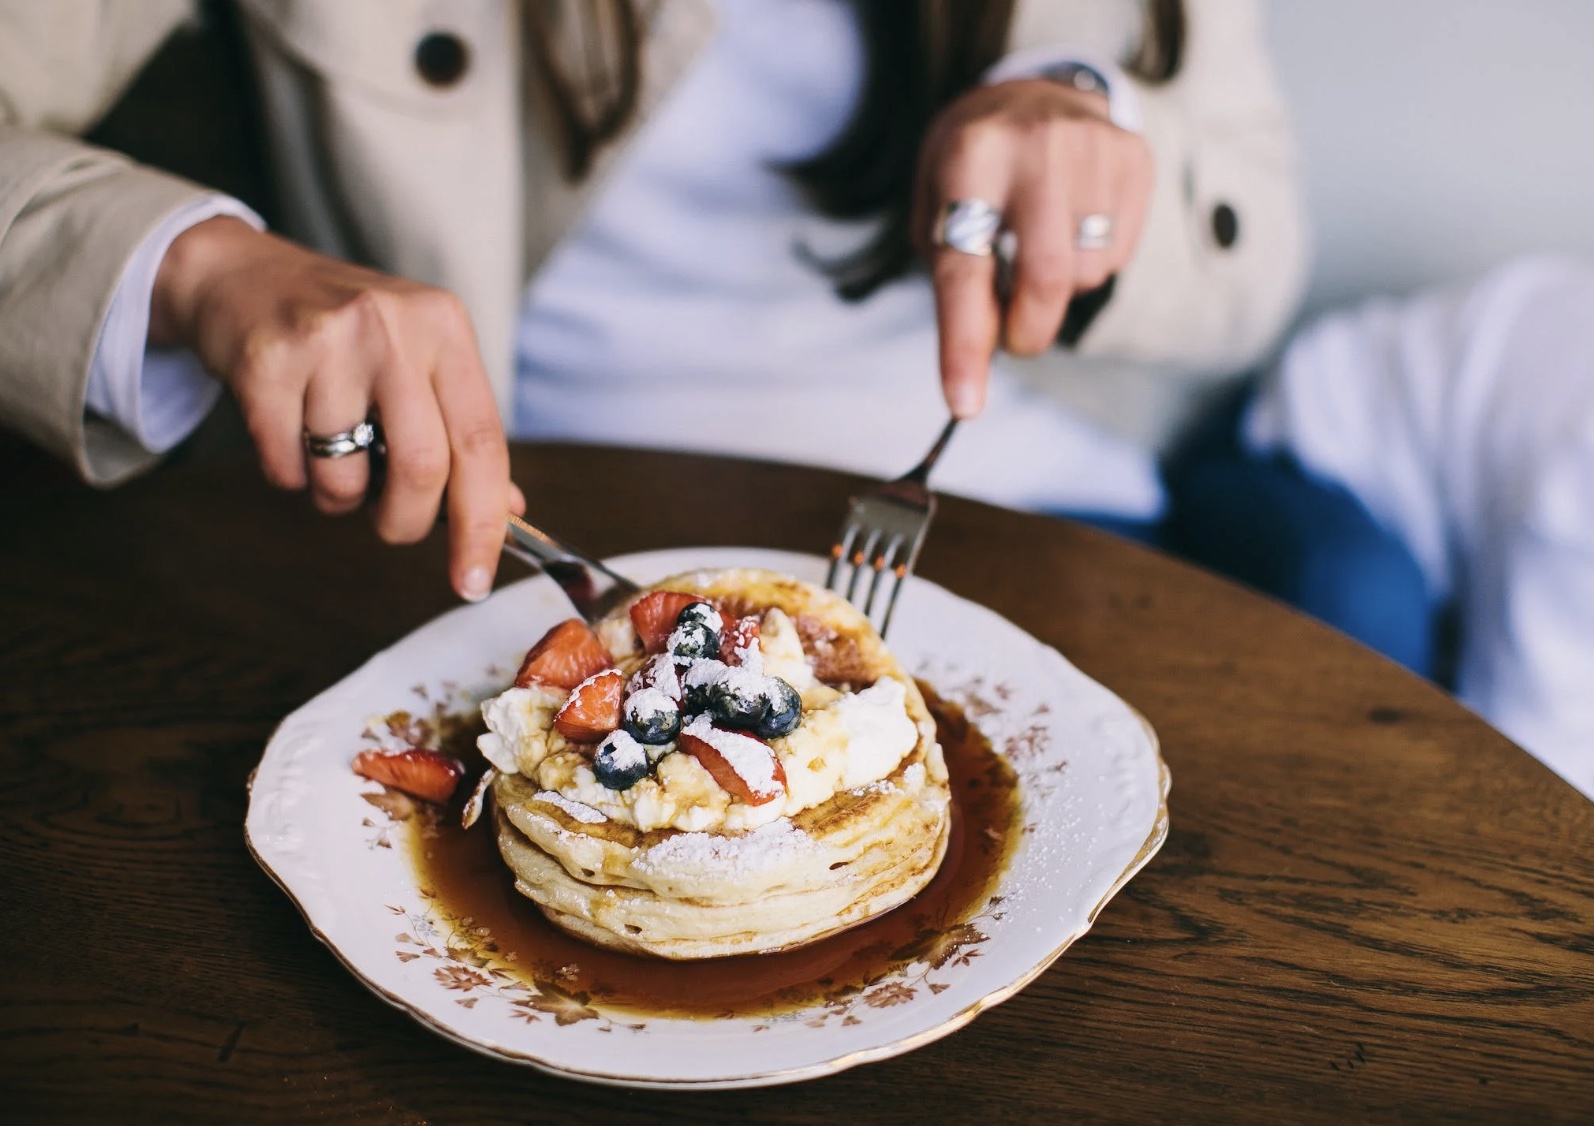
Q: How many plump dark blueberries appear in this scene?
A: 7